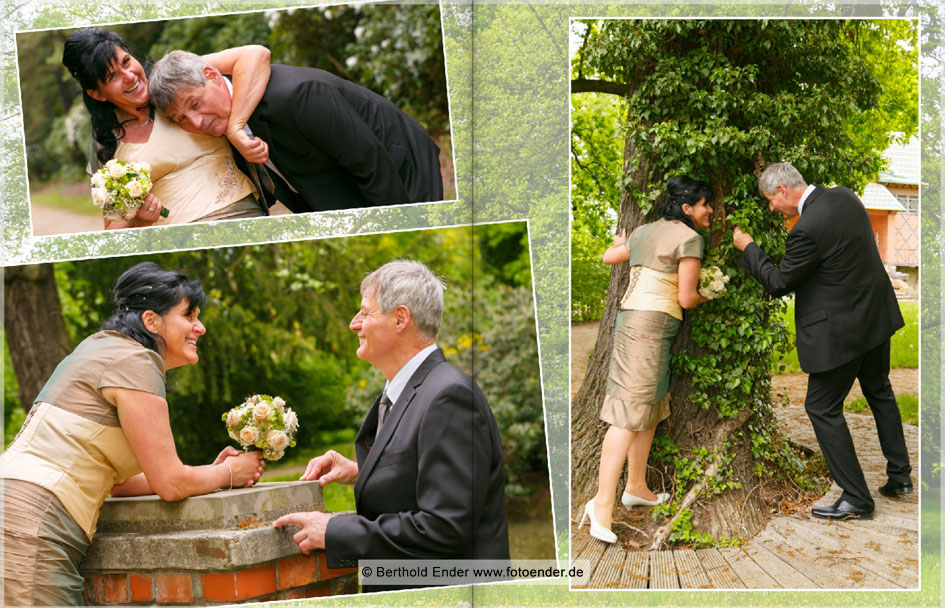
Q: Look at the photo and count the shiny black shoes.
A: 2